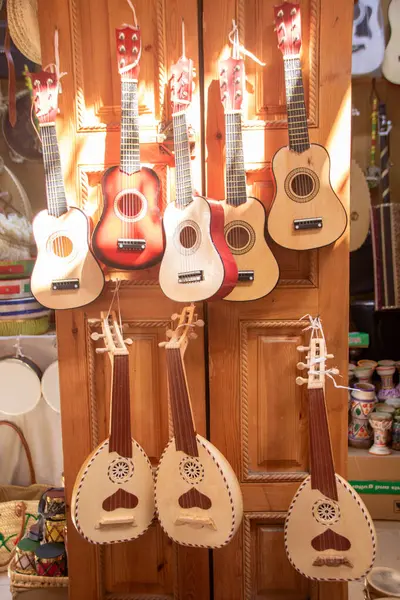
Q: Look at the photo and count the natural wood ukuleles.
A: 4